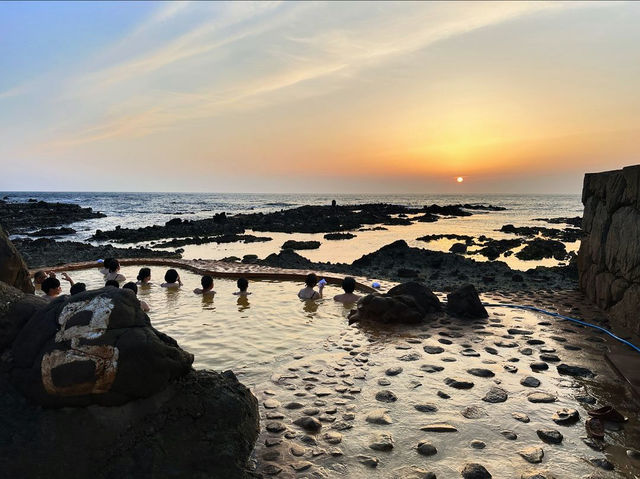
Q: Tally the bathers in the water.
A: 13